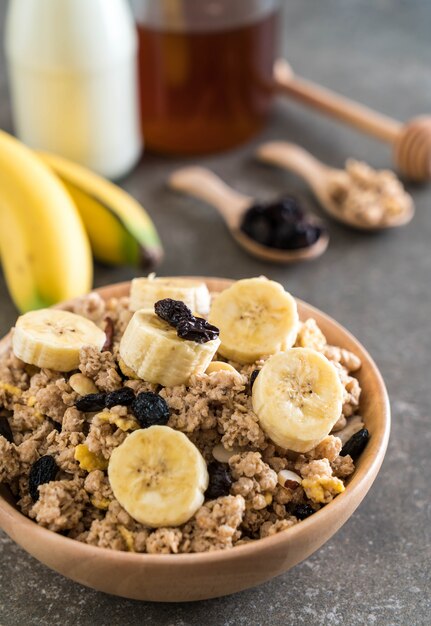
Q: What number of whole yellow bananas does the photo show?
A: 2